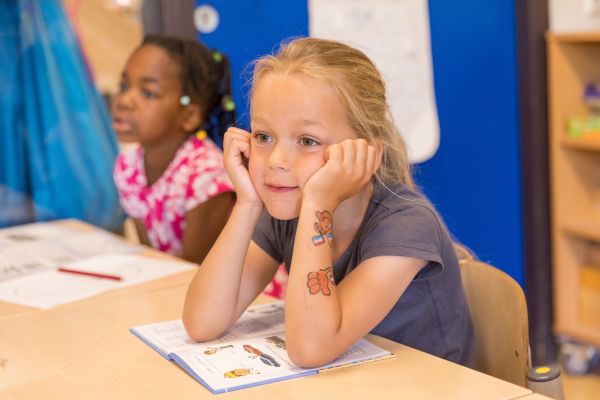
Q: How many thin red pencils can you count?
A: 1